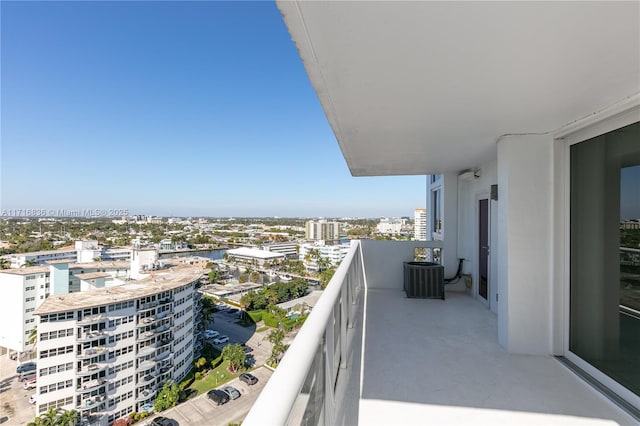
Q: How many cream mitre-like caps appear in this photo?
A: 0